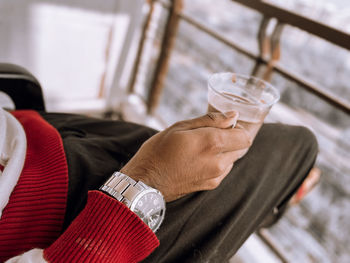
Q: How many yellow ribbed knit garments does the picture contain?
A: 0